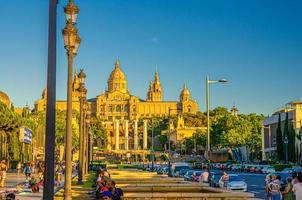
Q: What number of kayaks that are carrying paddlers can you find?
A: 0